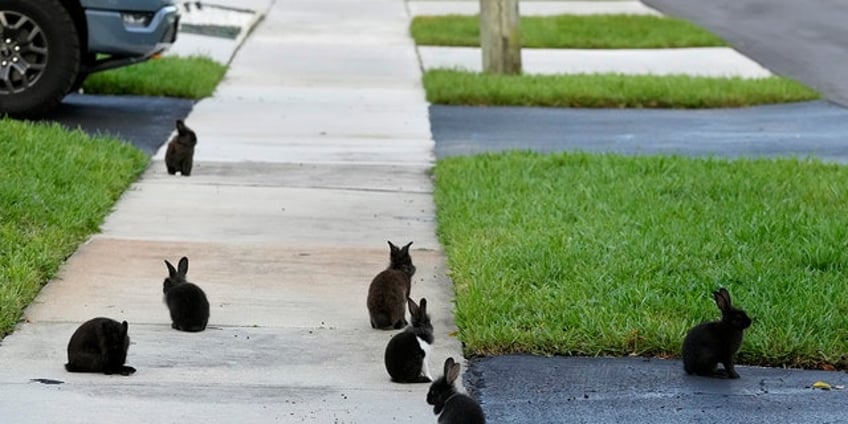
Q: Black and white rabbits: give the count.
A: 1